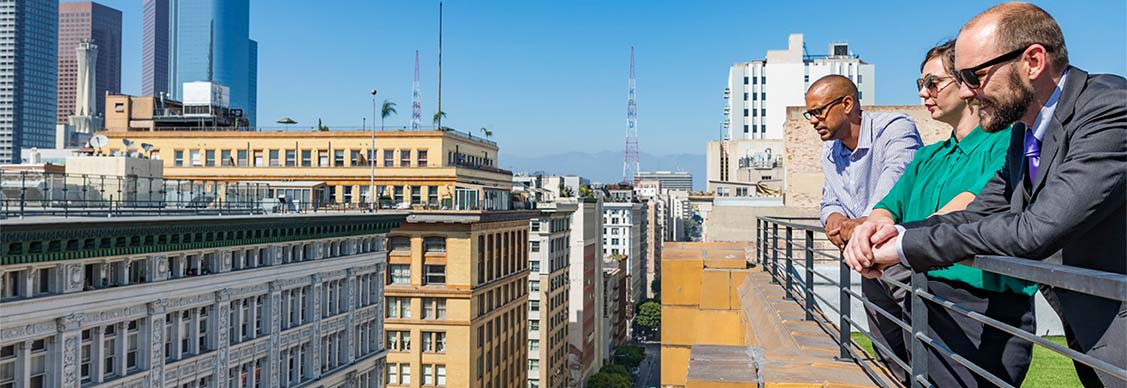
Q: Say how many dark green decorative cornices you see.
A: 1